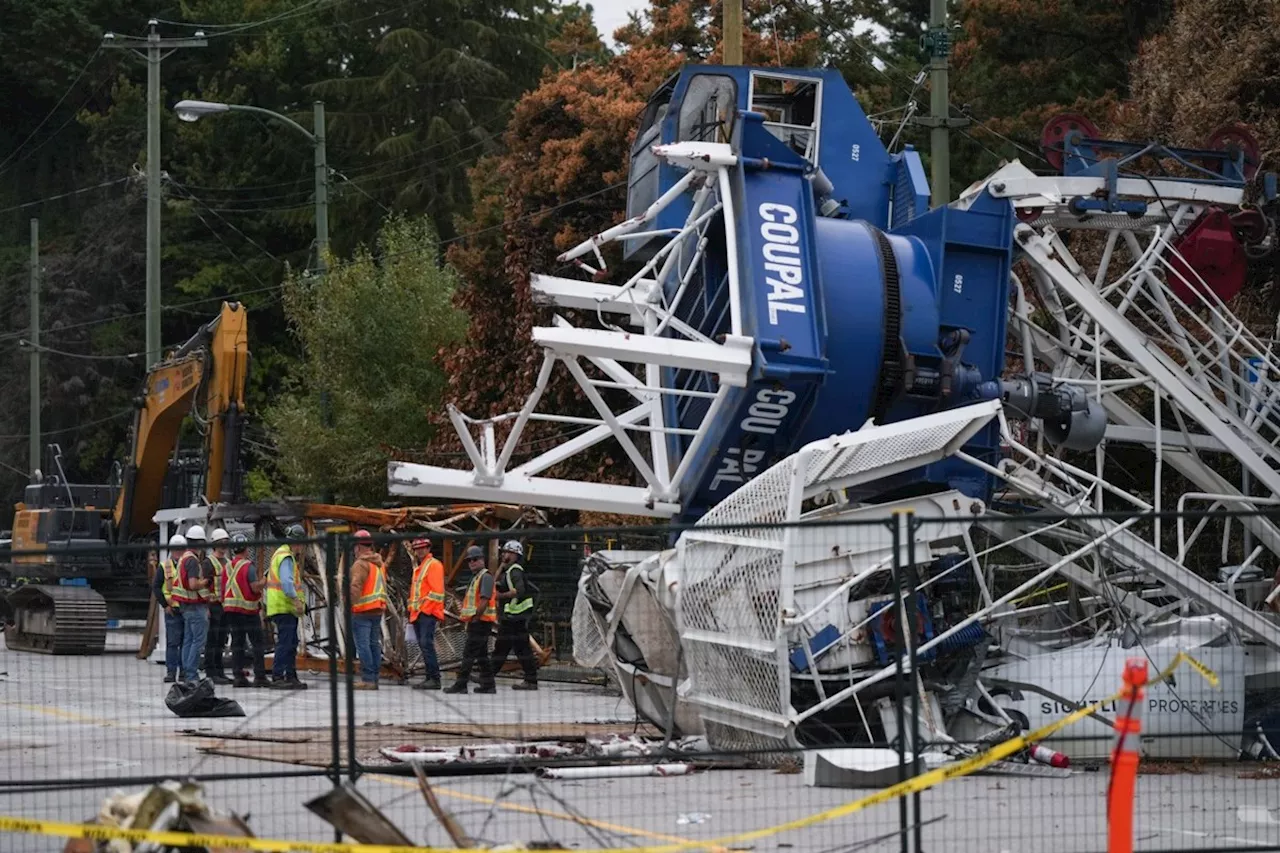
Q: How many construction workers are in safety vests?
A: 9